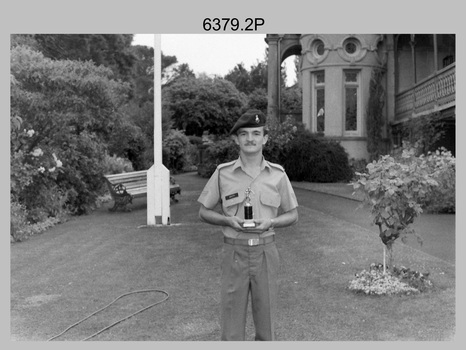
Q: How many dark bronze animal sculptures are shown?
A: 0